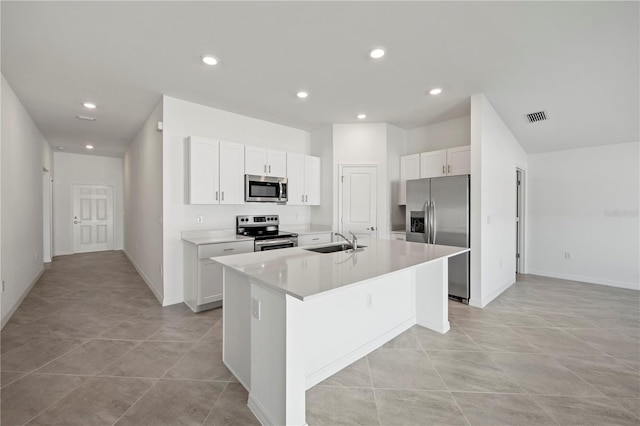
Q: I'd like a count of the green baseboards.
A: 0